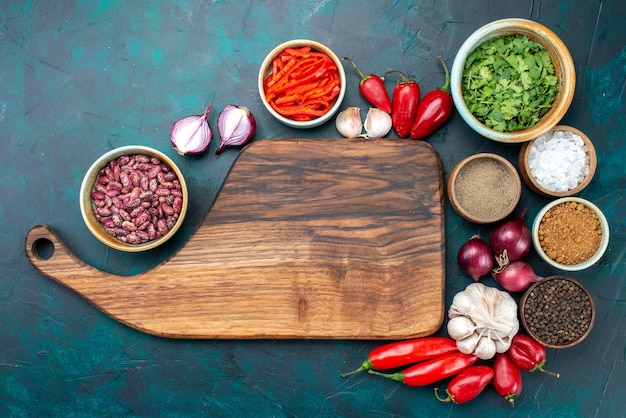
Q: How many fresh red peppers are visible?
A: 8